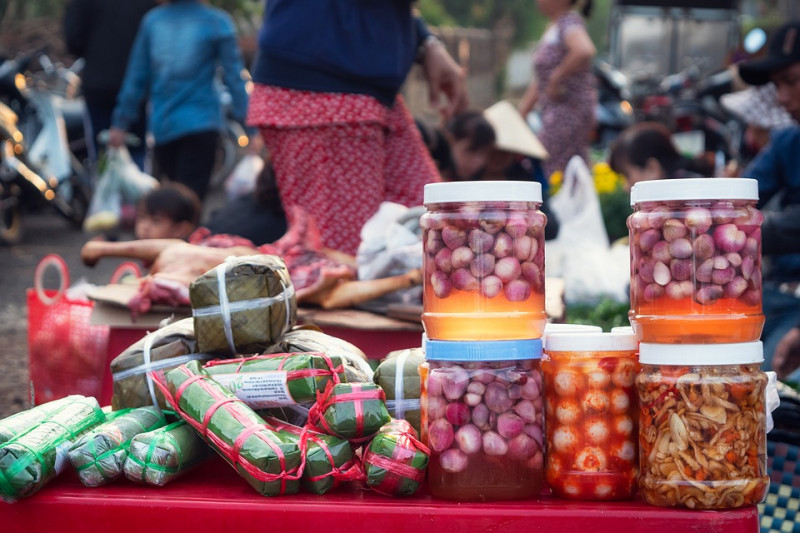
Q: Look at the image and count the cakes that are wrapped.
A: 13